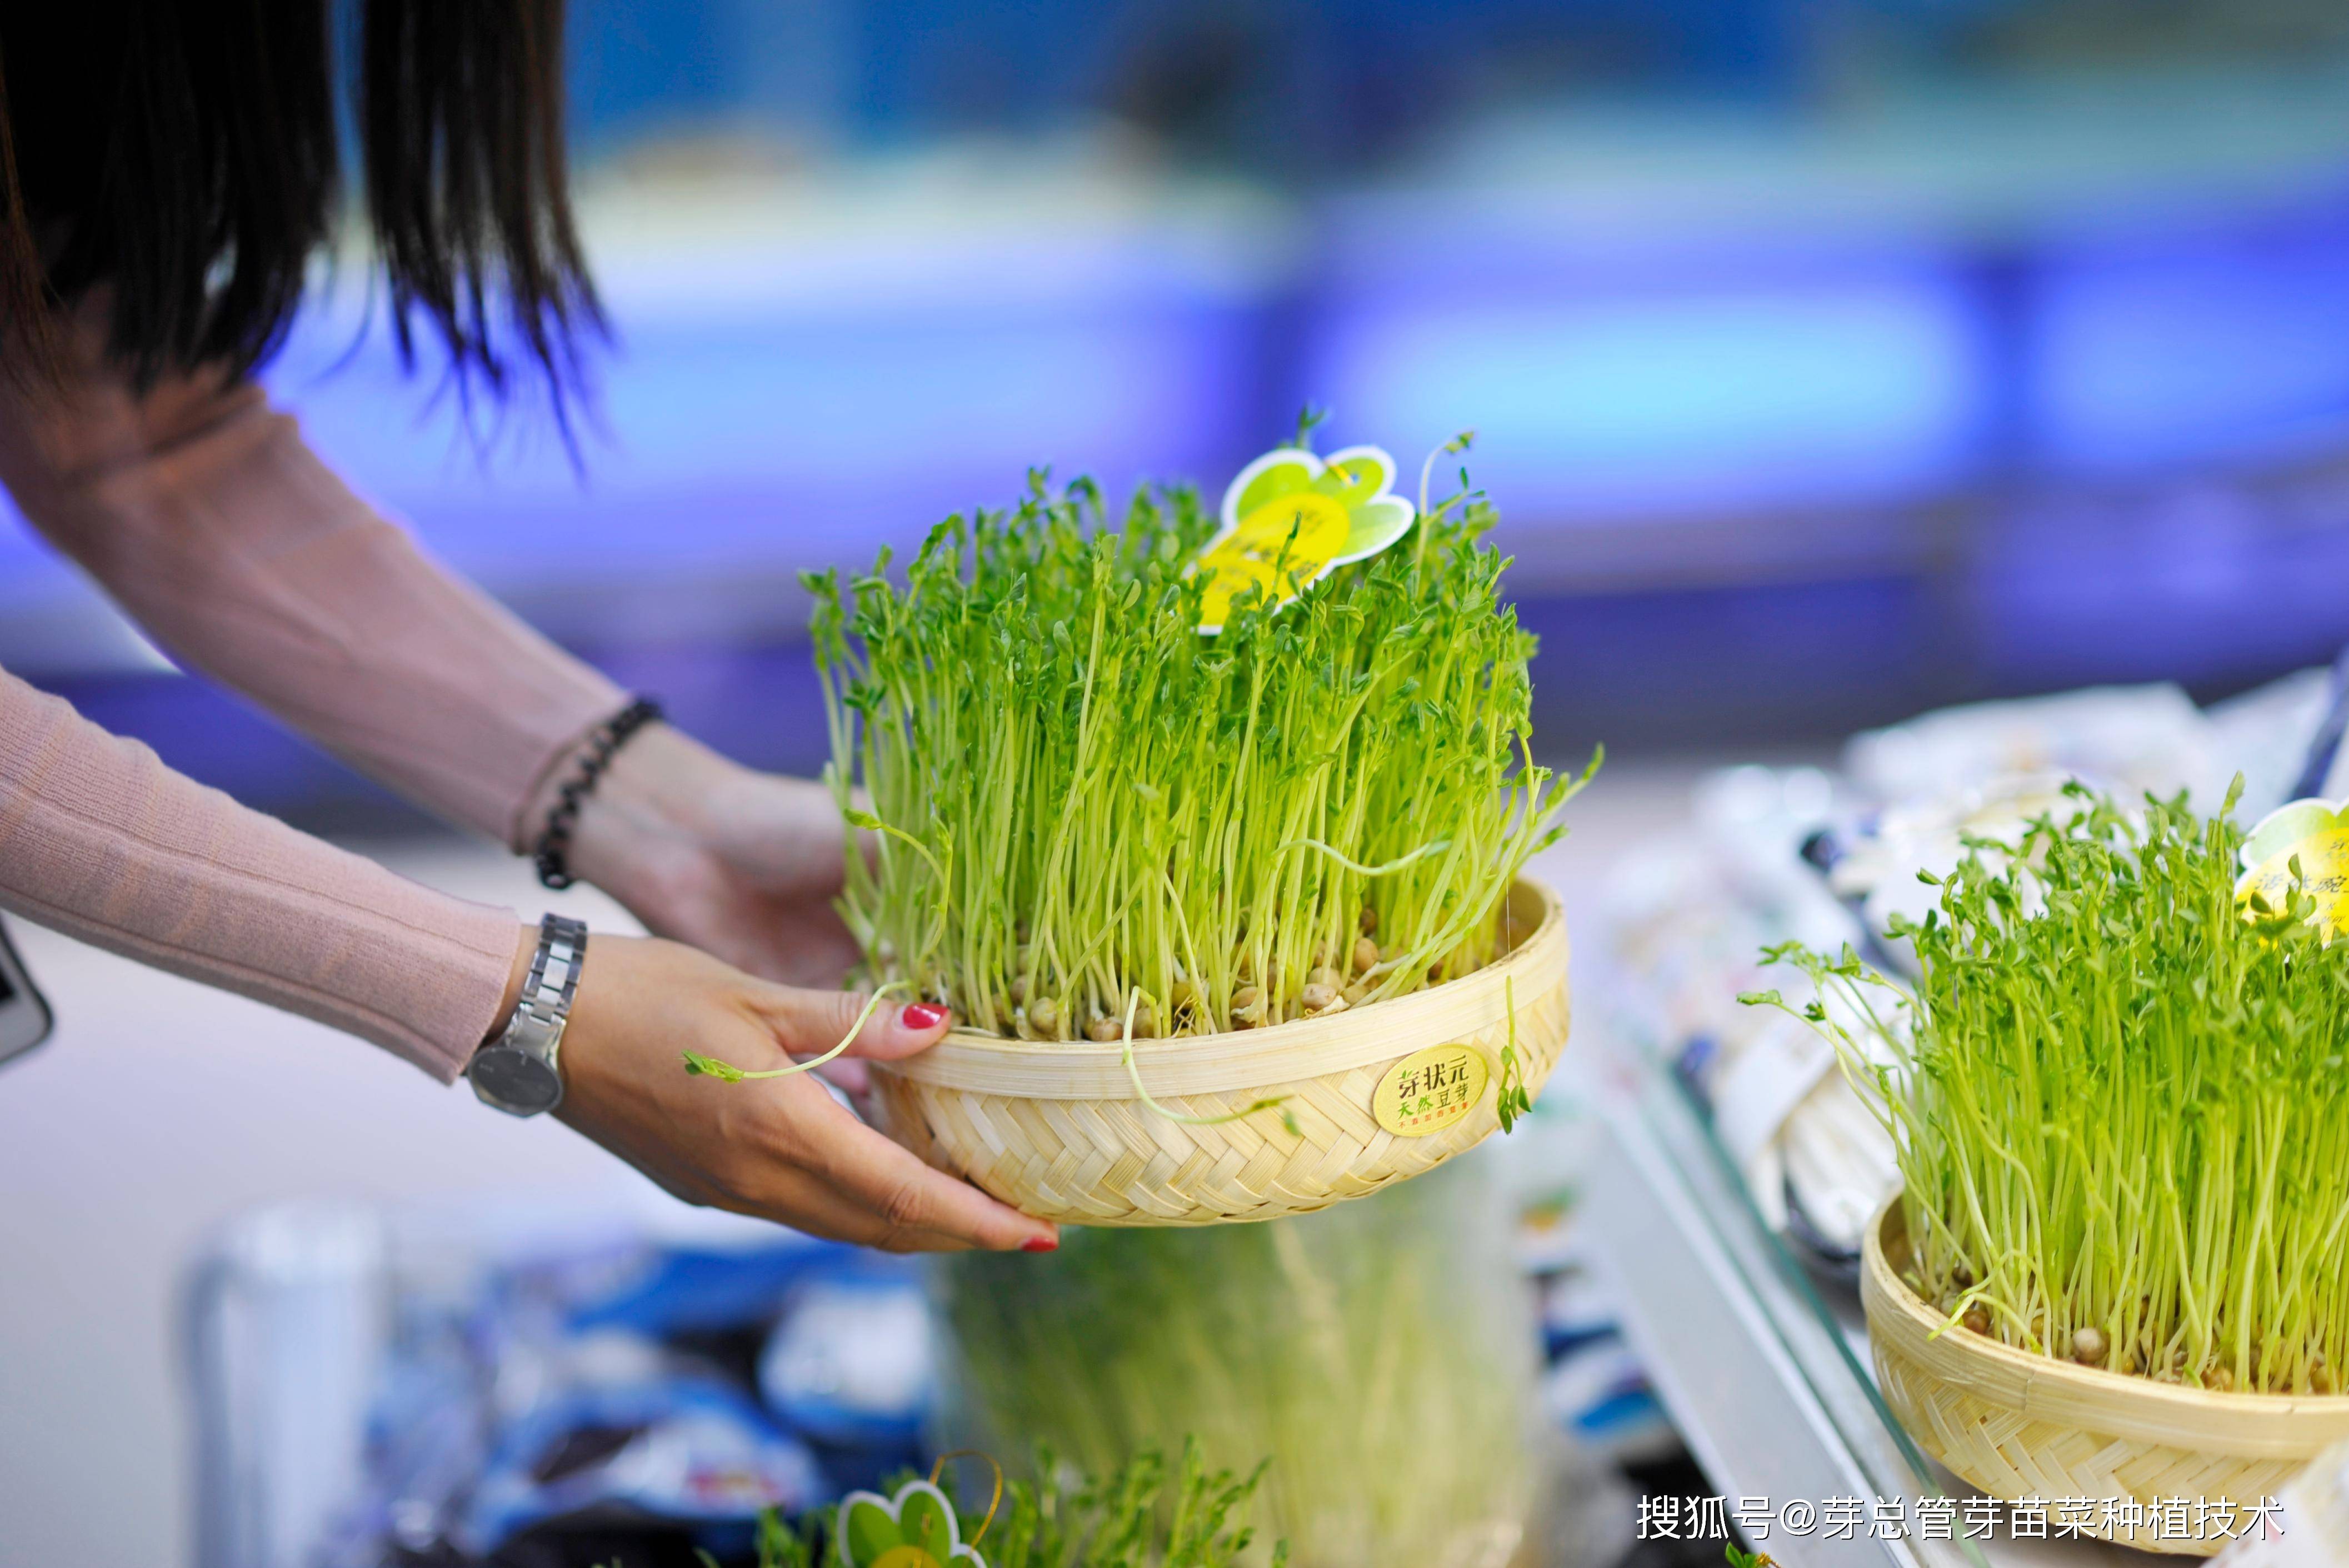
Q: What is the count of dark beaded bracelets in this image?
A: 1